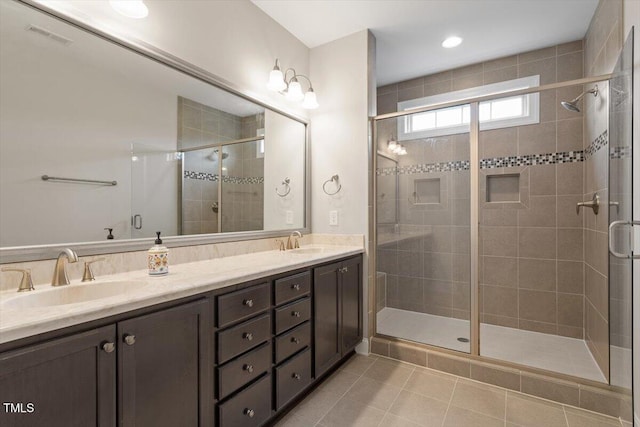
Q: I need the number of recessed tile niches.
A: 2